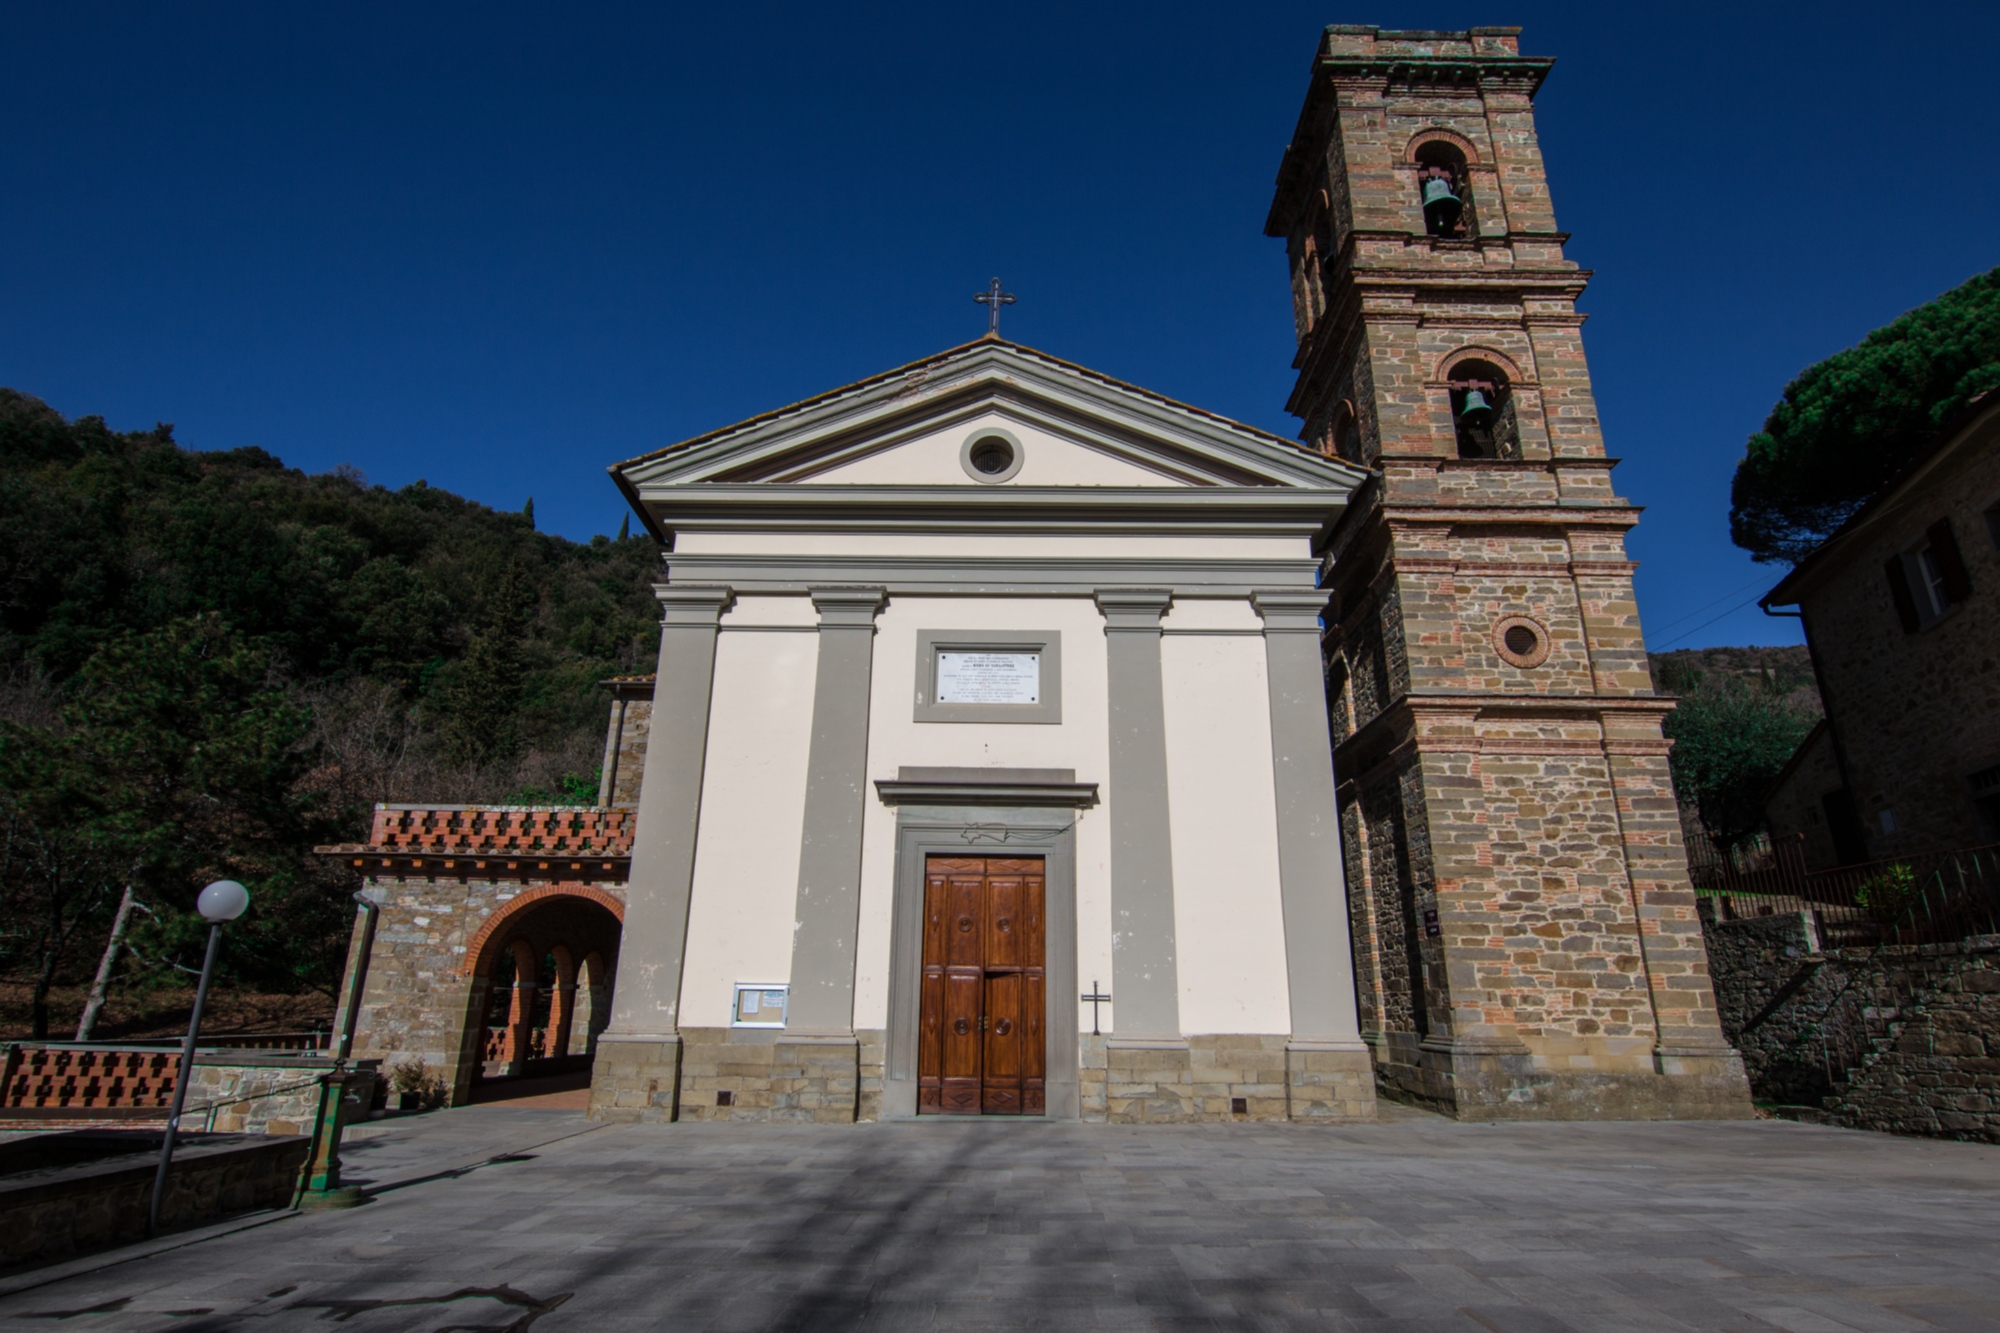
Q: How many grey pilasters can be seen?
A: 4